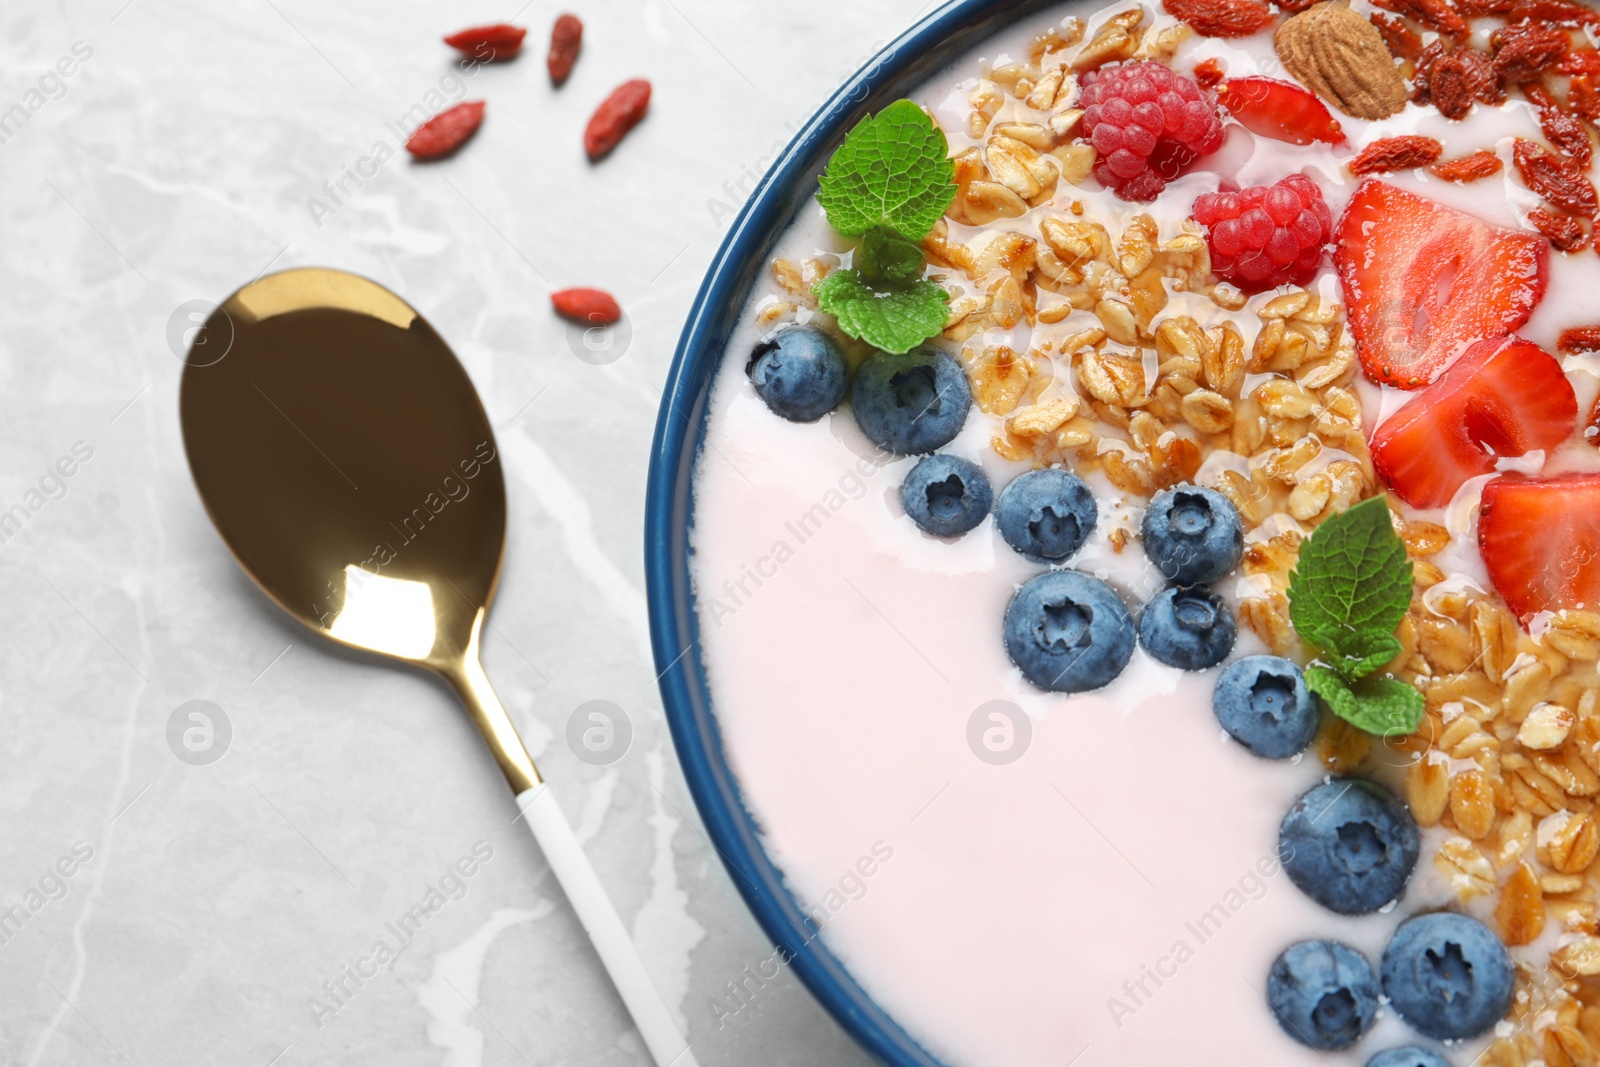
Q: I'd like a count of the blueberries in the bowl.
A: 12